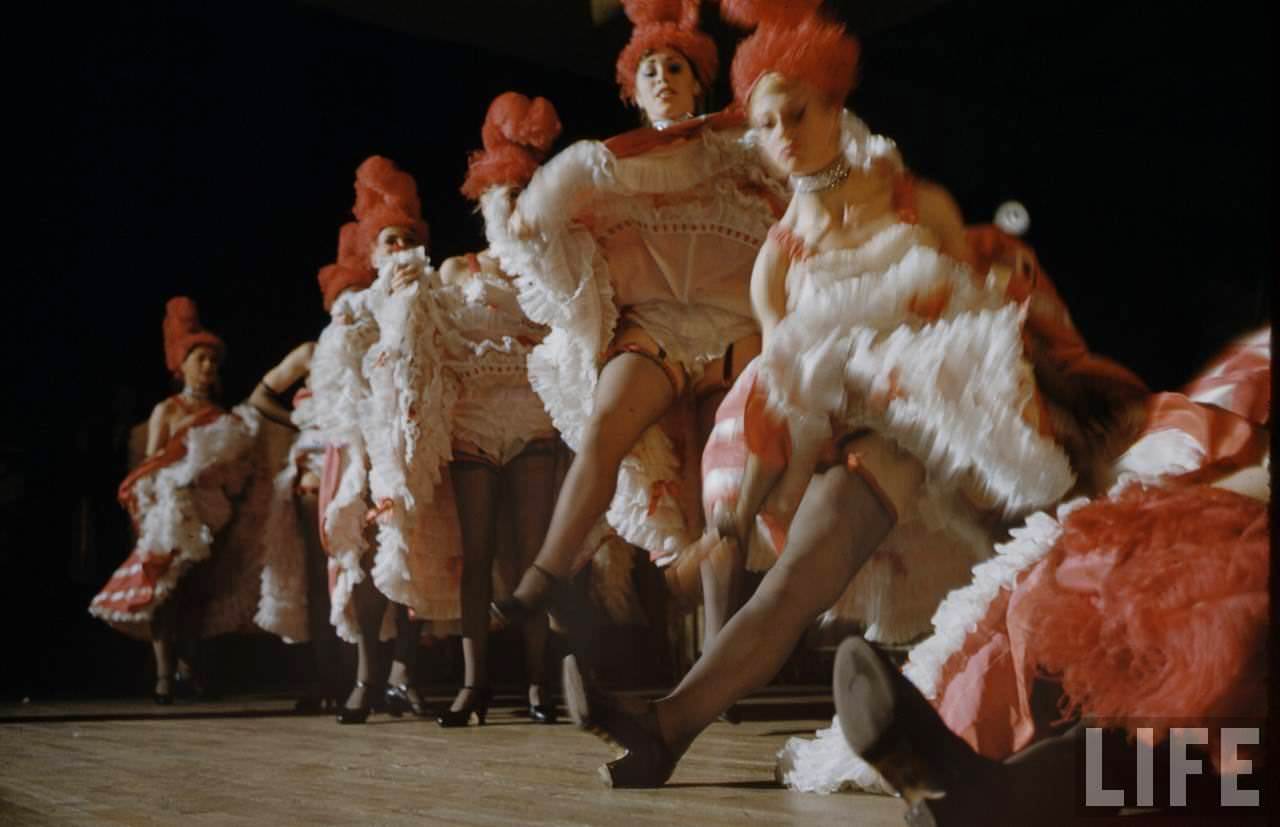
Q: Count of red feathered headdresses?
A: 6